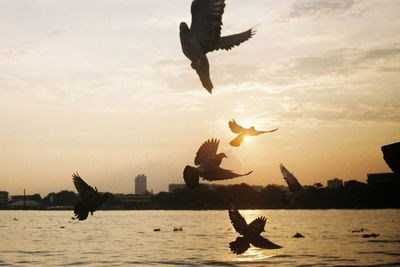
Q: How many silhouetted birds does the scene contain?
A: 6